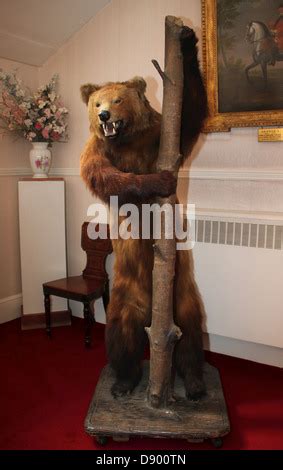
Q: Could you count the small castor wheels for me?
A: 2